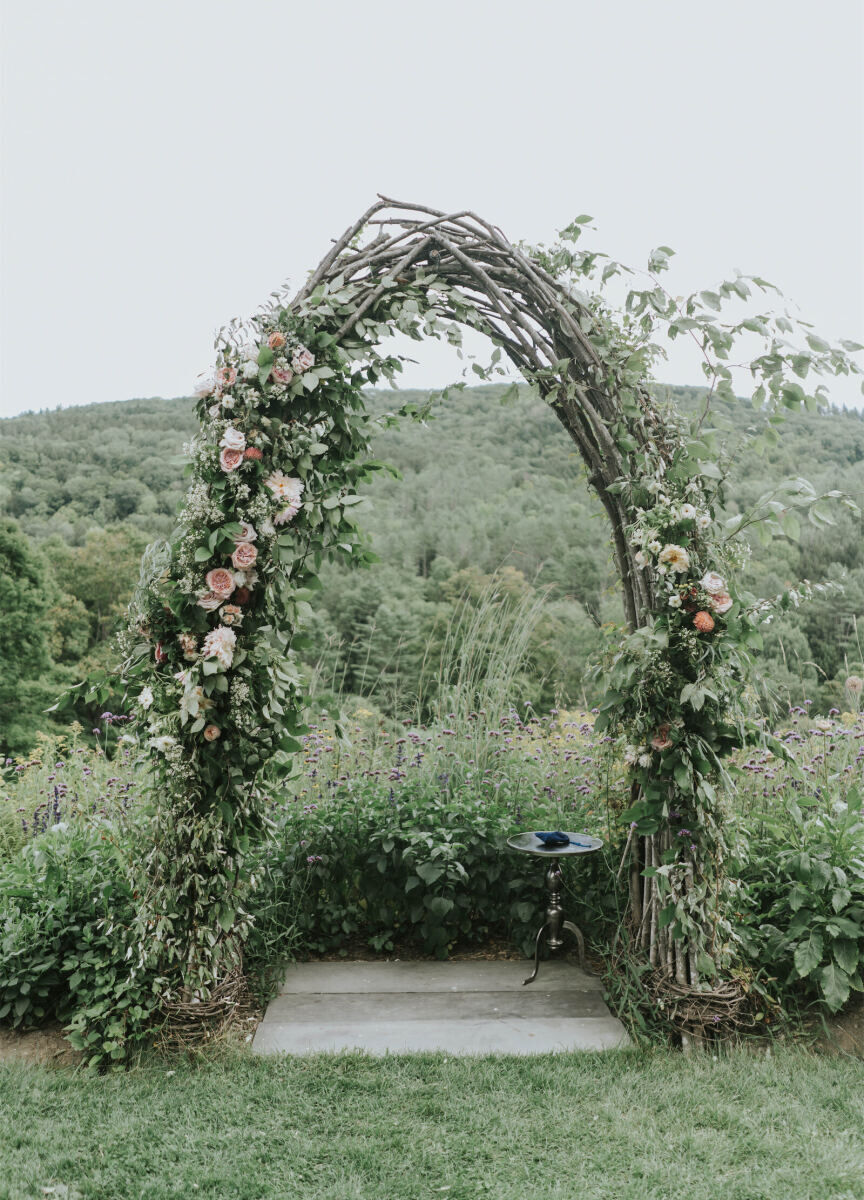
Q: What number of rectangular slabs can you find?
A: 3